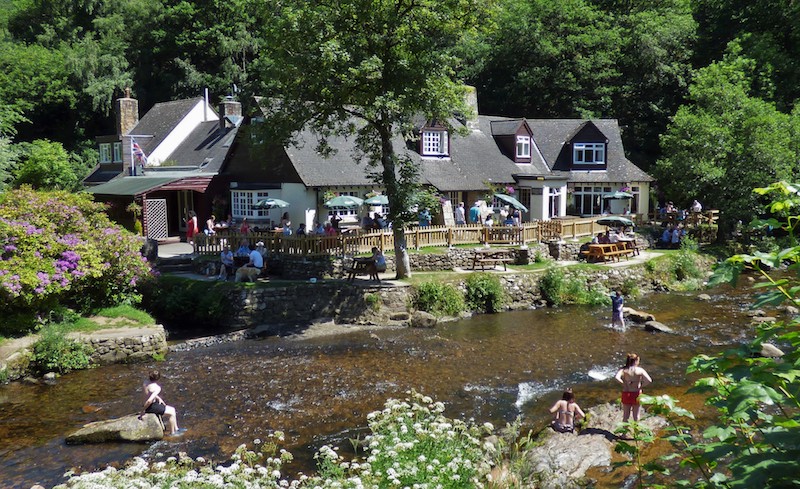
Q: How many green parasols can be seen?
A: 6